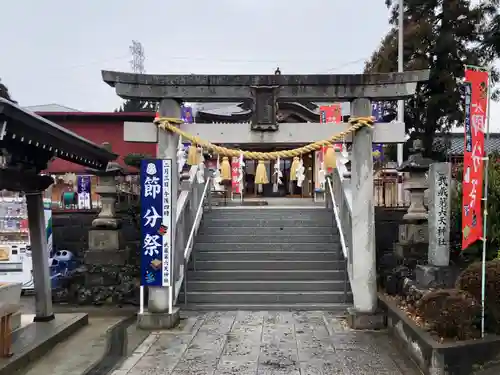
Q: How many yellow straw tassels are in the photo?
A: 5